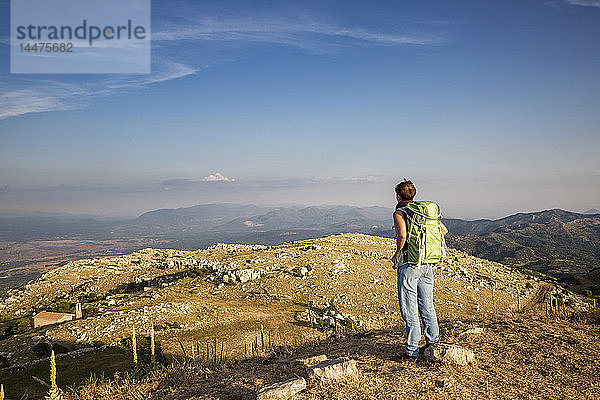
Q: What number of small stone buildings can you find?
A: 1